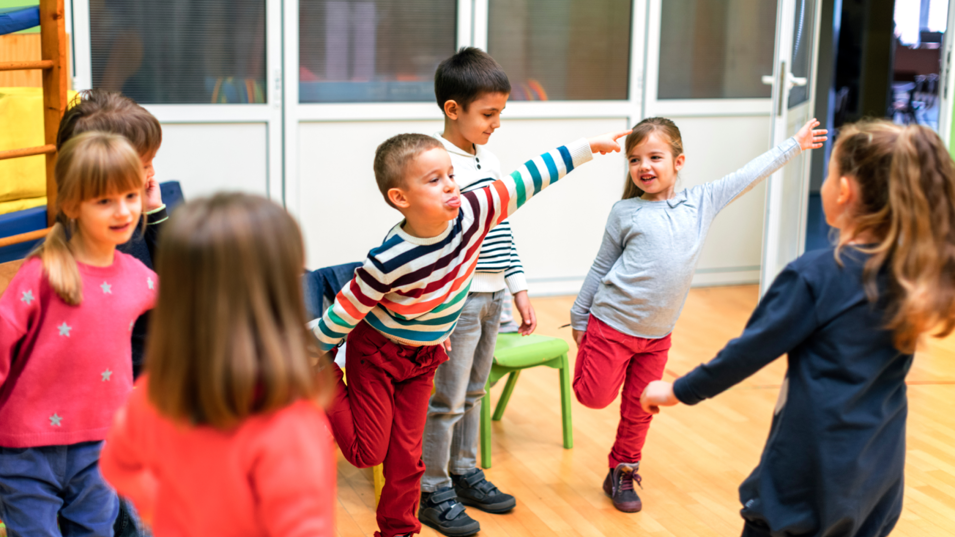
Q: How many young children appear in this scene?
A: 7